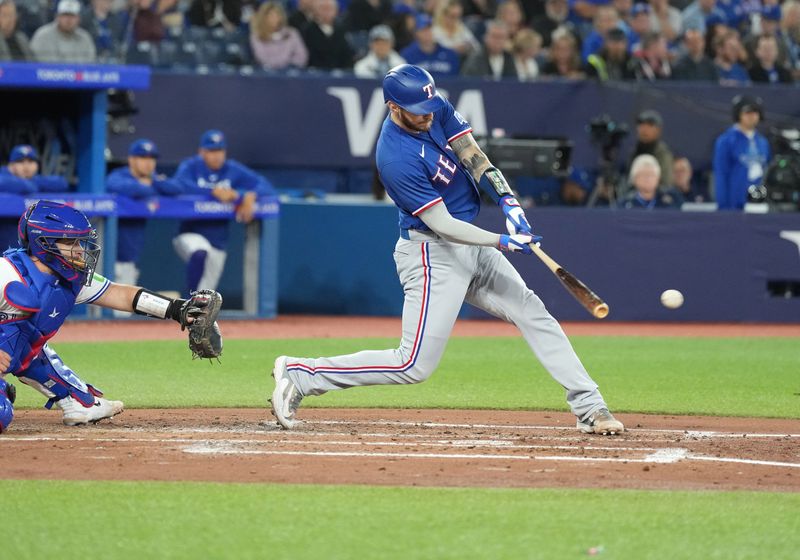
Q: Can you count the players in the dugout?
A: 3